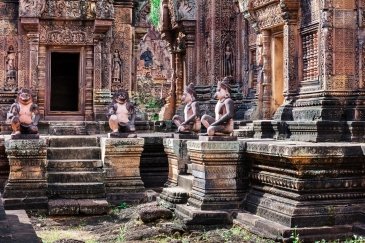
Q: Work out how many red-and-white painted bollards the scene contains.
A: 0